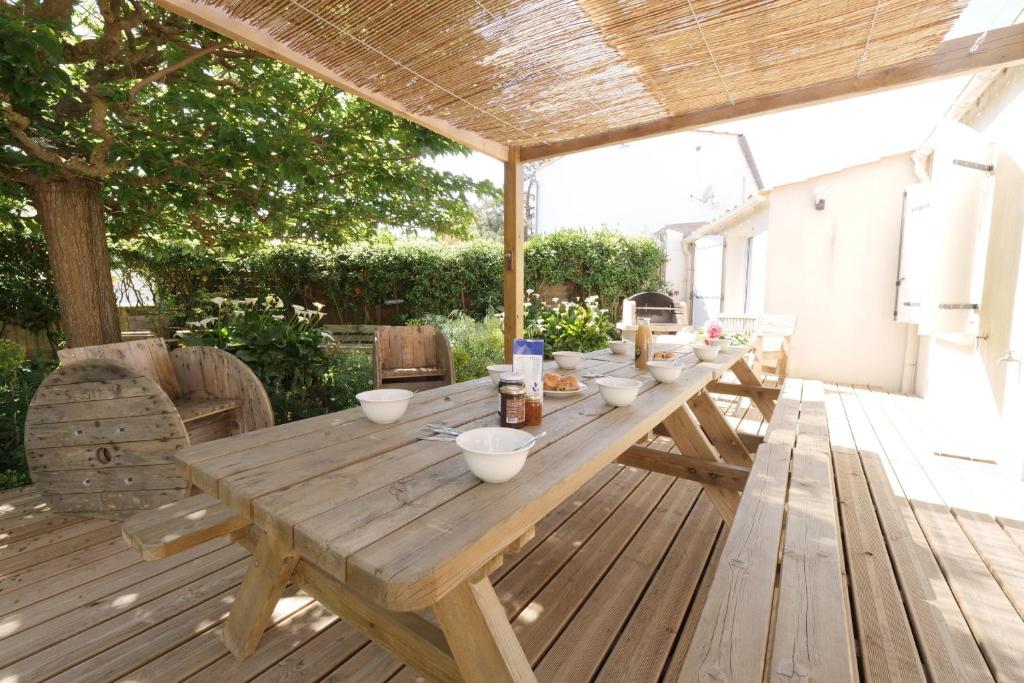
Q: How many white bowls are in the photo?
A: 9